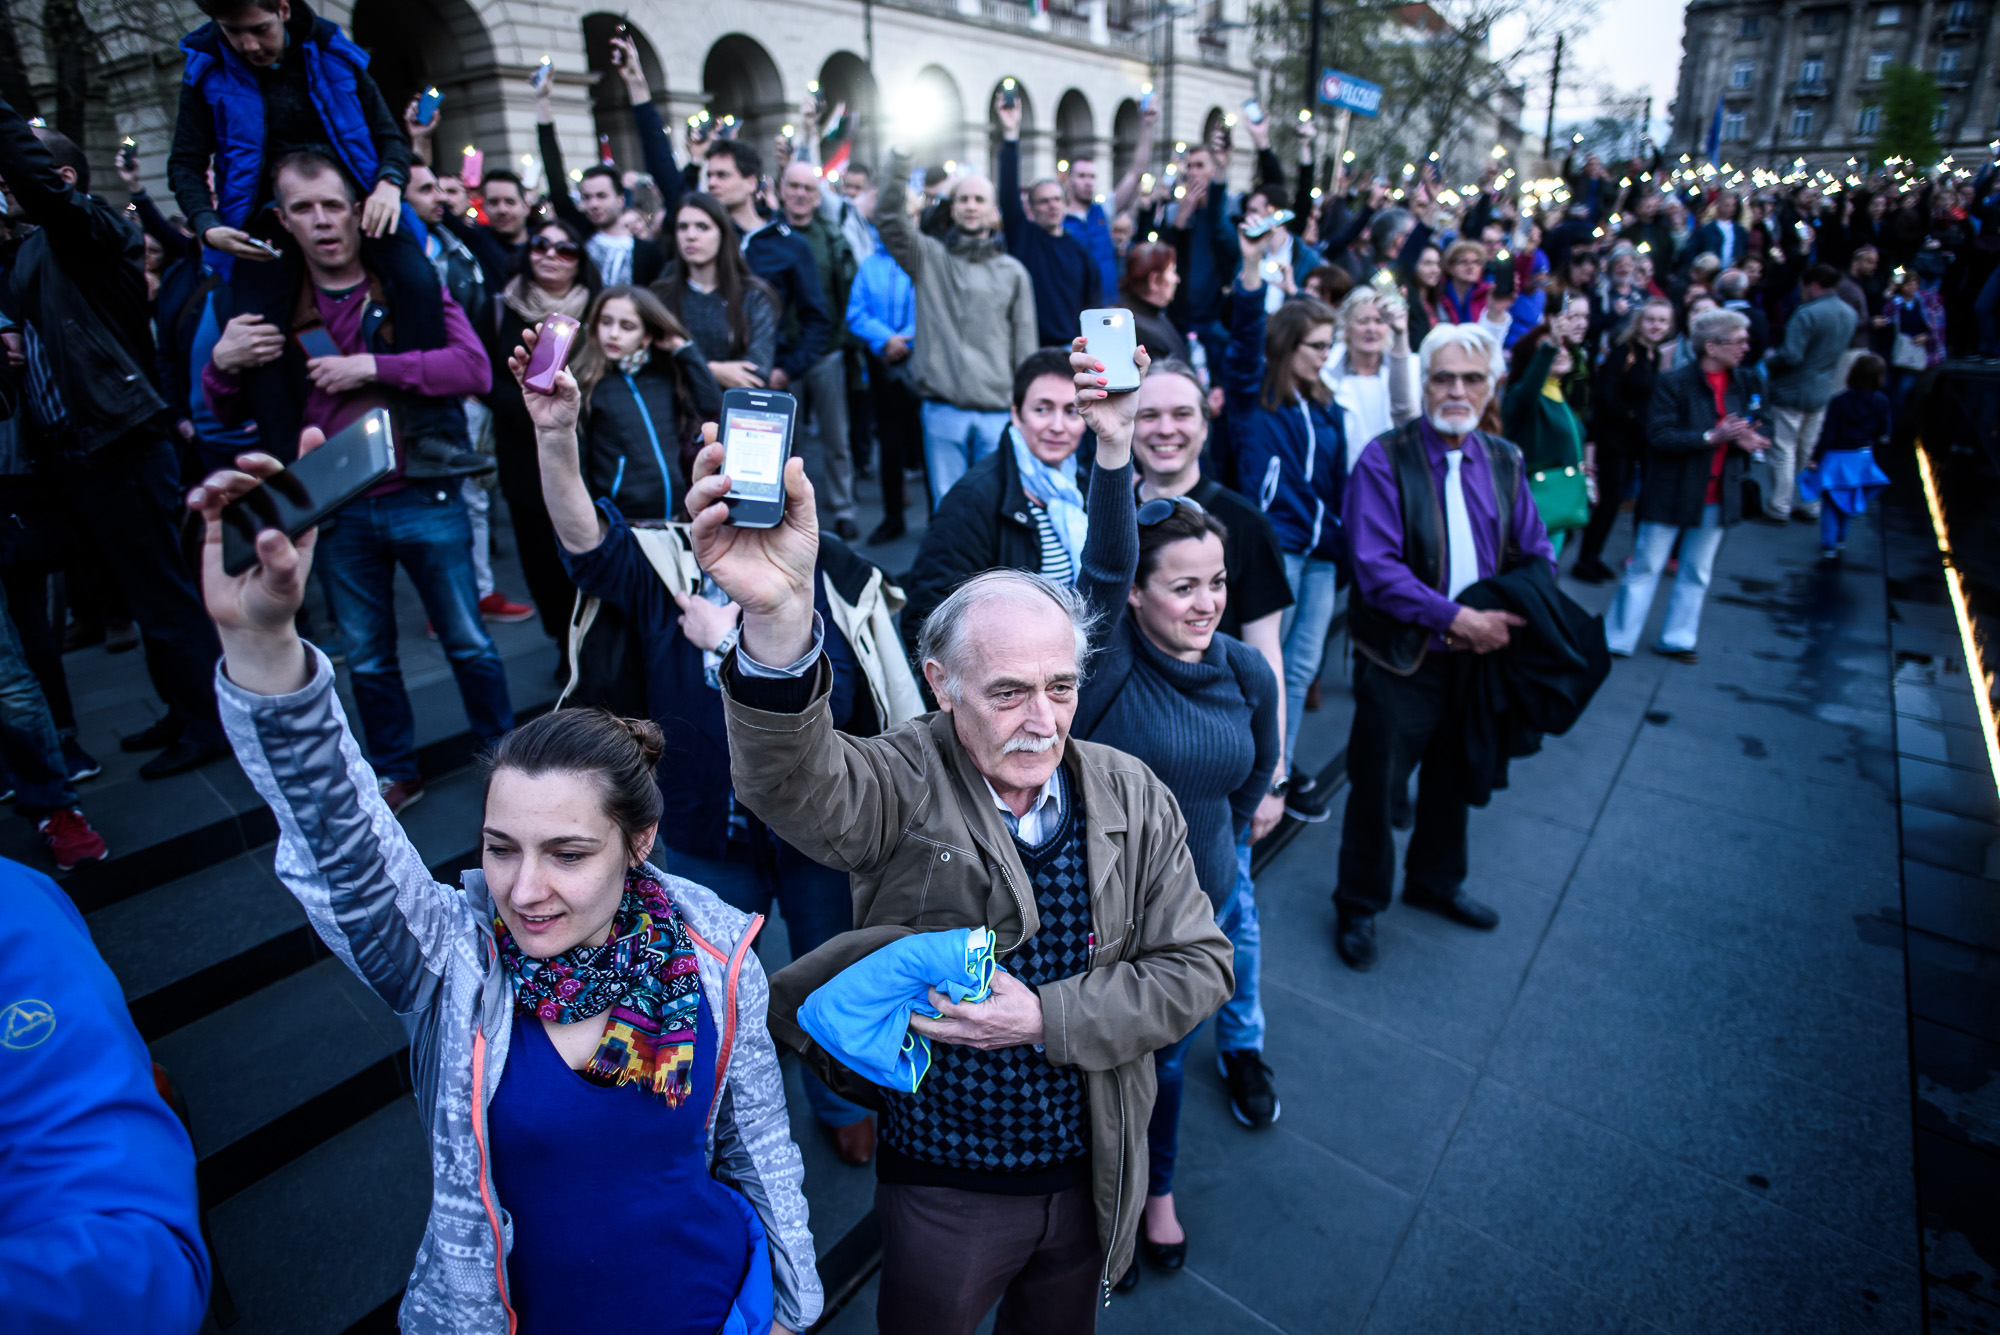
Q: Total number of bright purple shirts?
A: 2